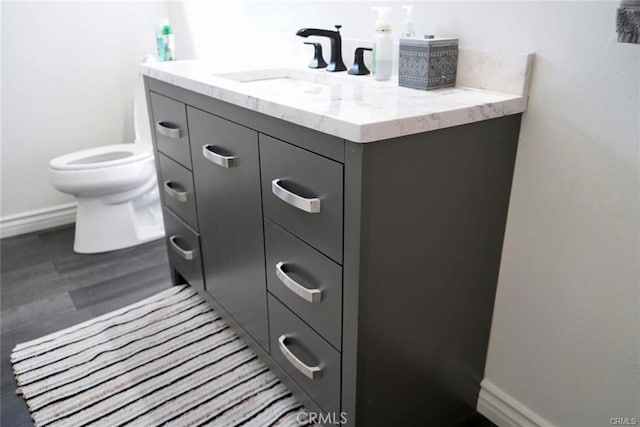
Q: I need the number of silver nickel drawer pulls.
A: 7